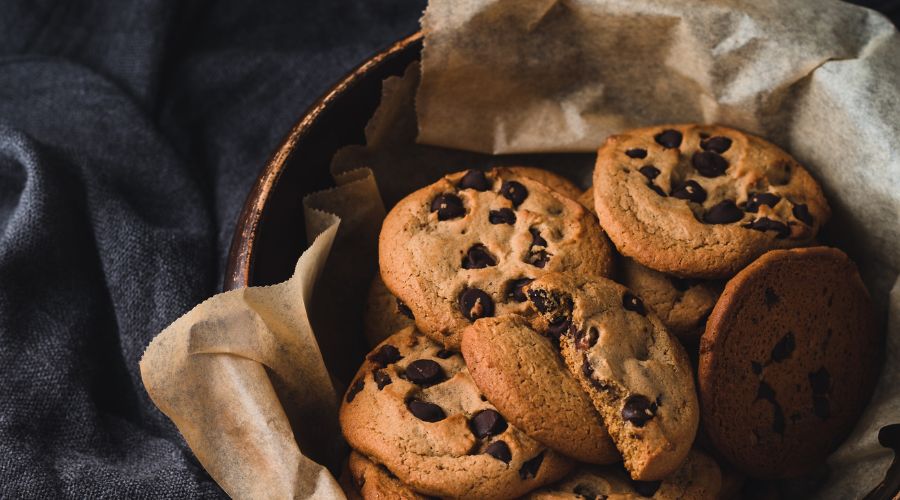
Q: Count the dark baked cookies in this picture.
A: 1